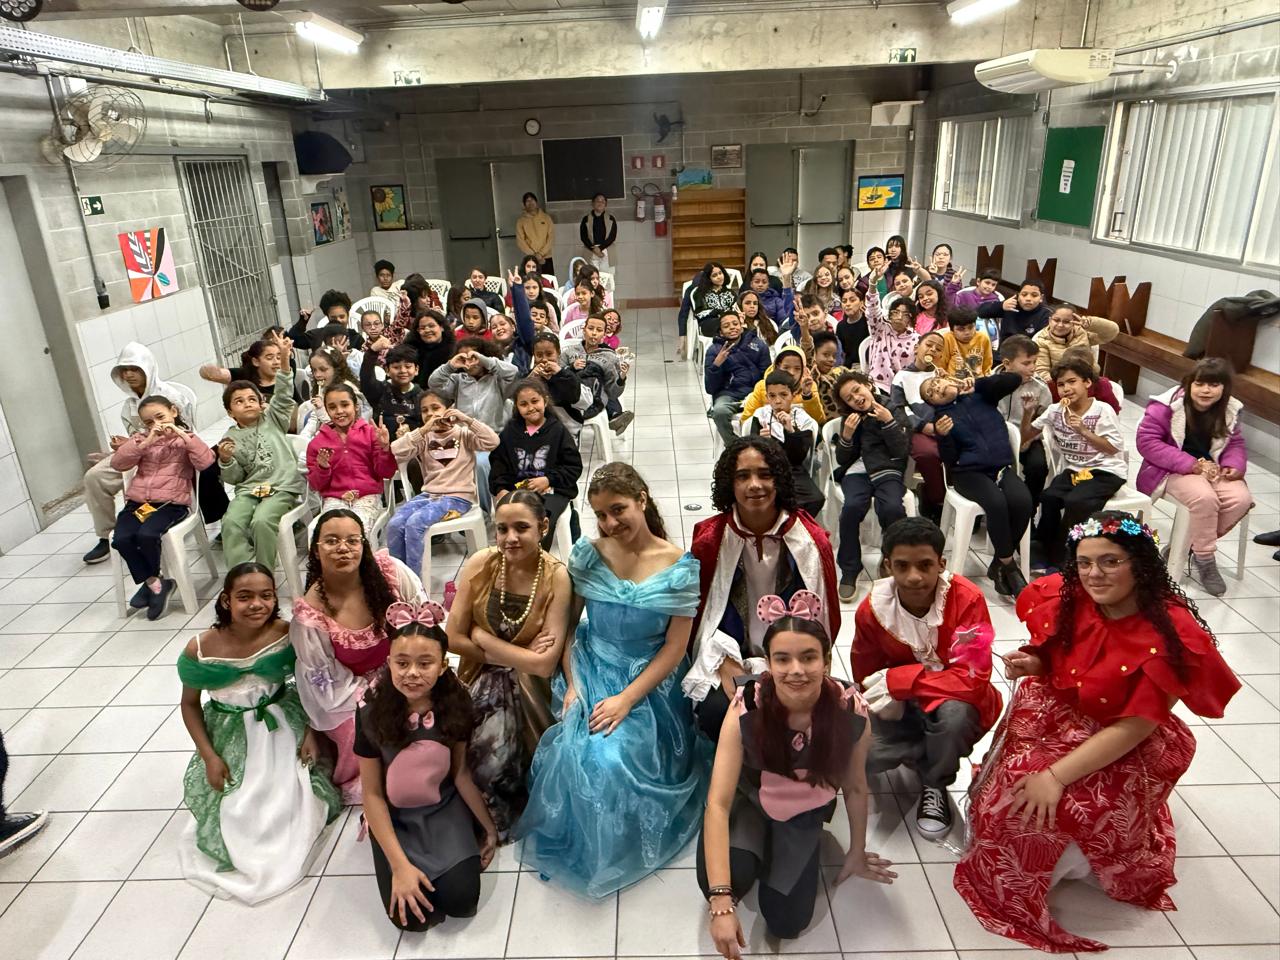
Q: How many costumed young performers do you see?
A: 9